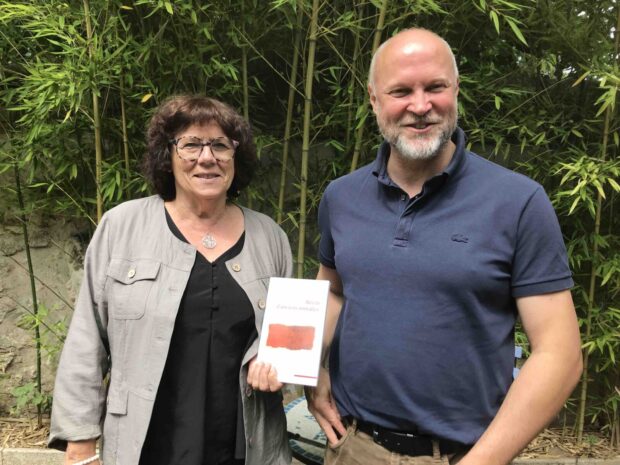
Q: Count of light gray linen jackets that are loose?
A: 1